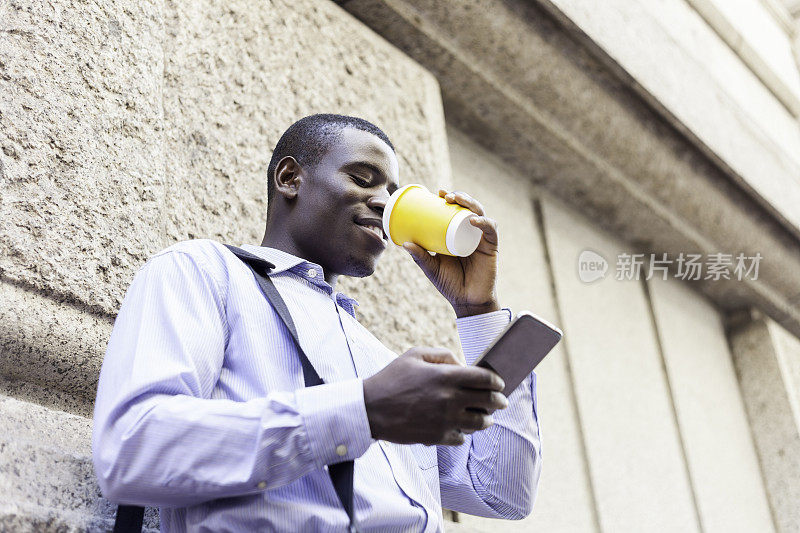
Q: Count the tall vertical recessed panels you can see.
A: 3